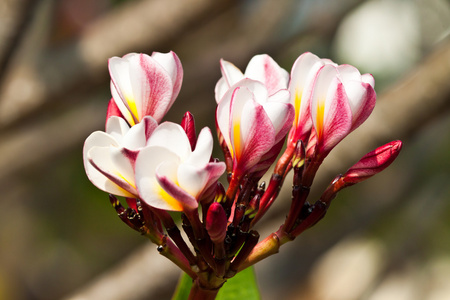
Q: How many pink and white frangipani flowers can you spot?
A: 7